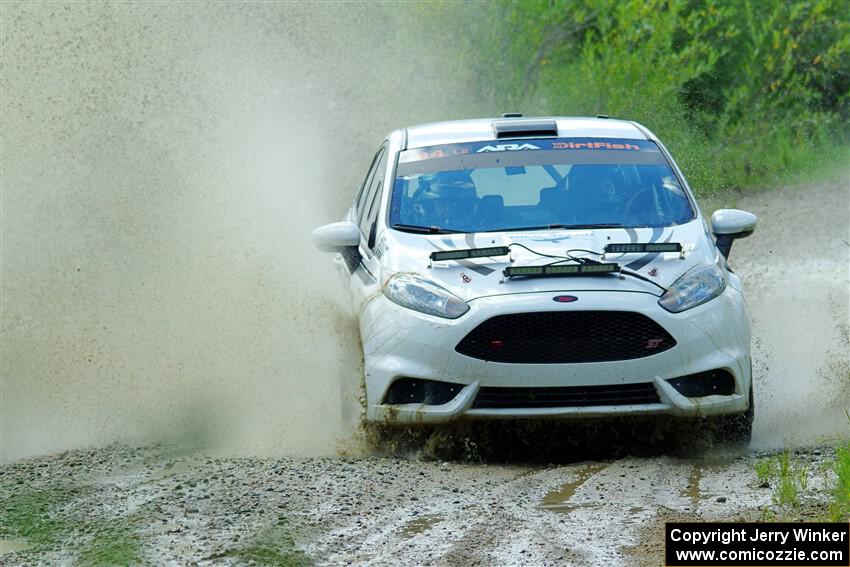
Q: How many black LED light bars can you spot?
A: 3